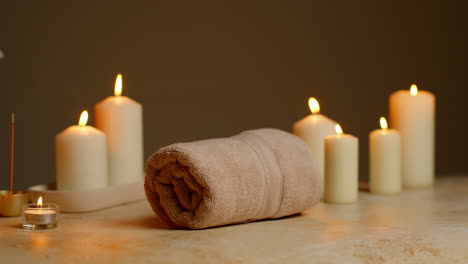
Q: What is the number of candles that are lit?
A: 7